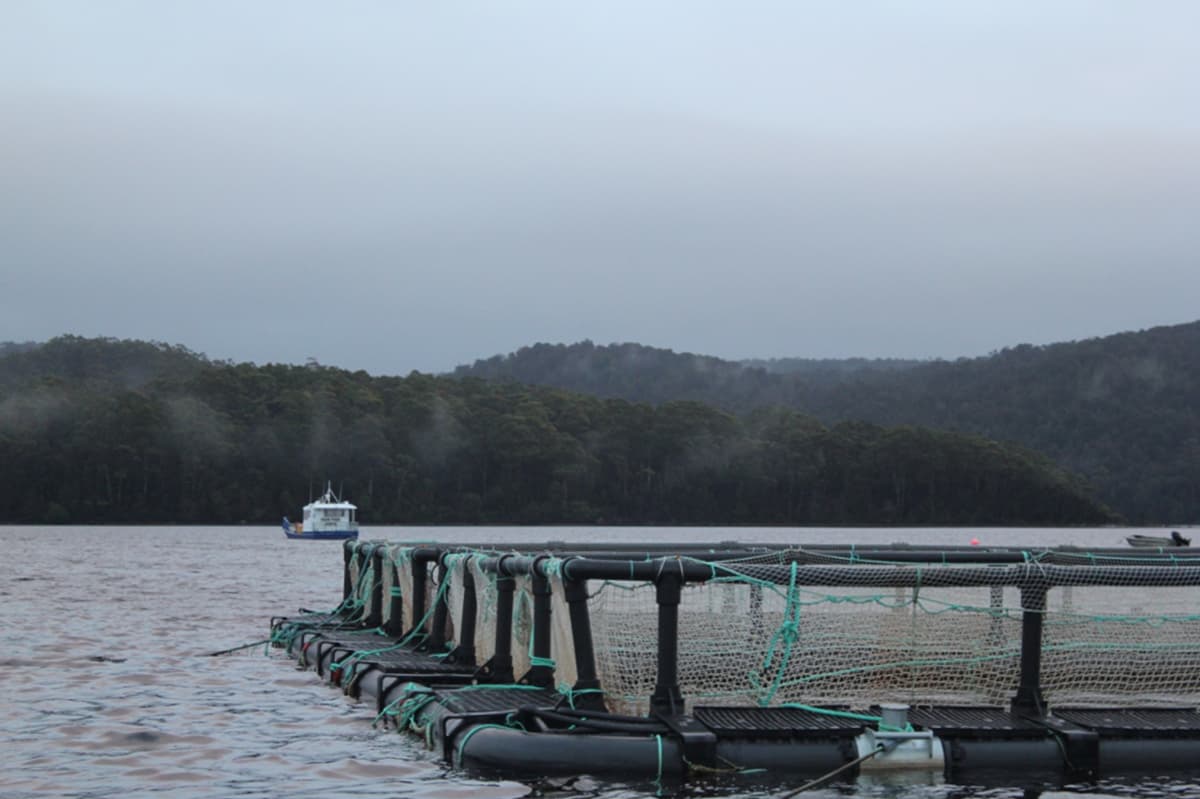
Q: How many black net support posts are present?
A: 12